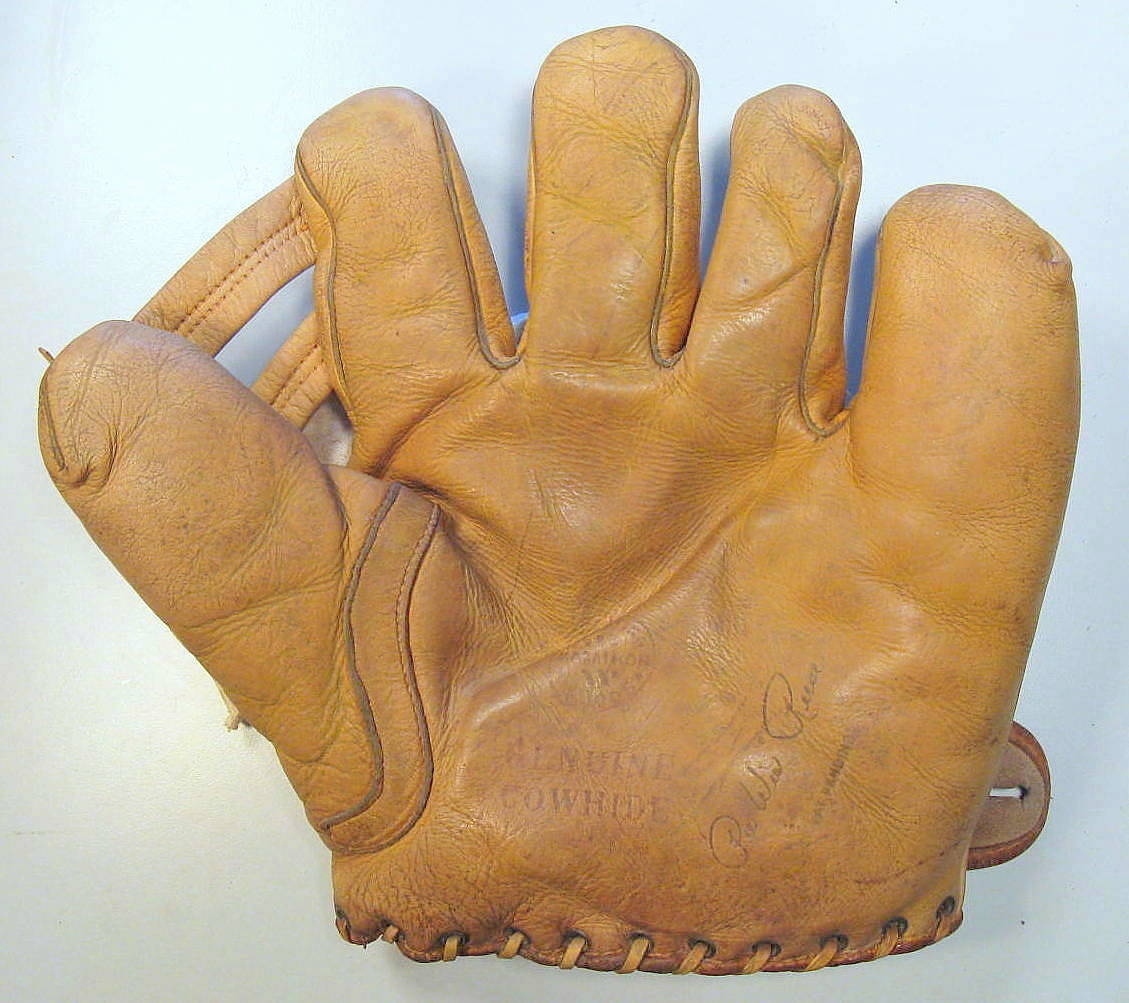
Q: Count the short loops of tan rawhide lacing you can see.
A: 11